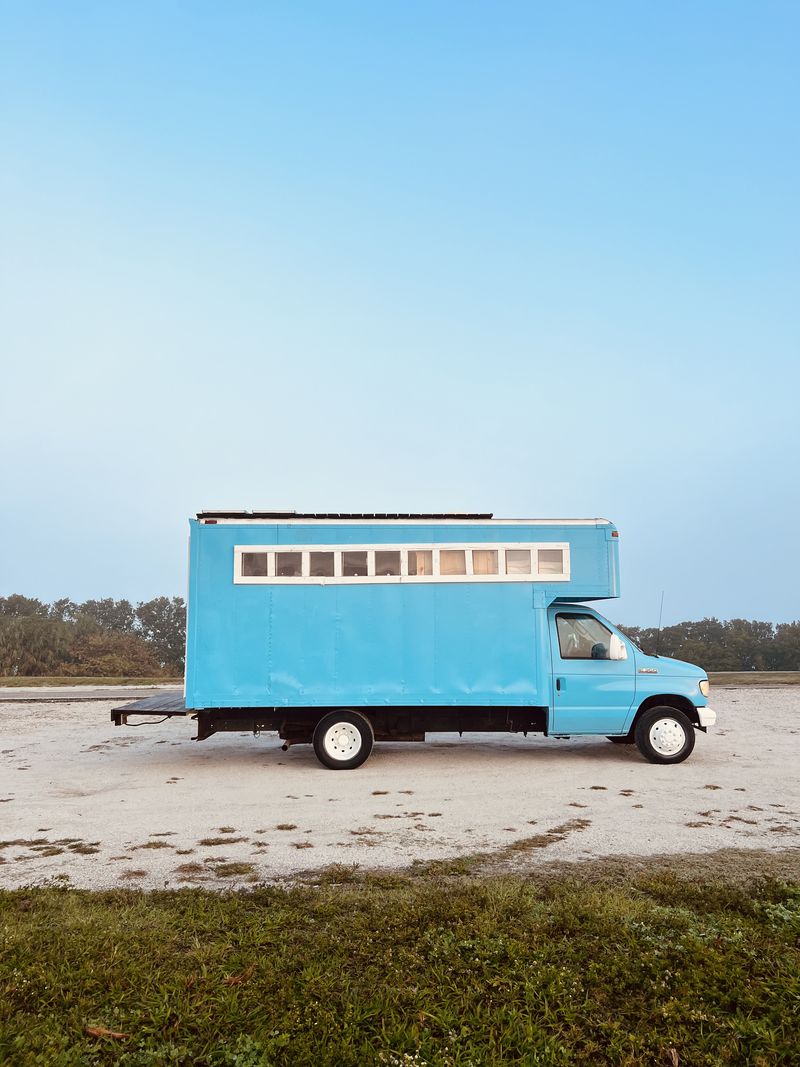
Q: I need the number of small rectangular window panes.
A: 10